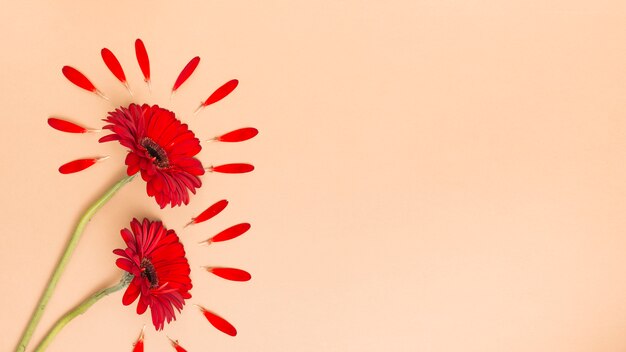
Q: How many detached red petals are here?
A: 15